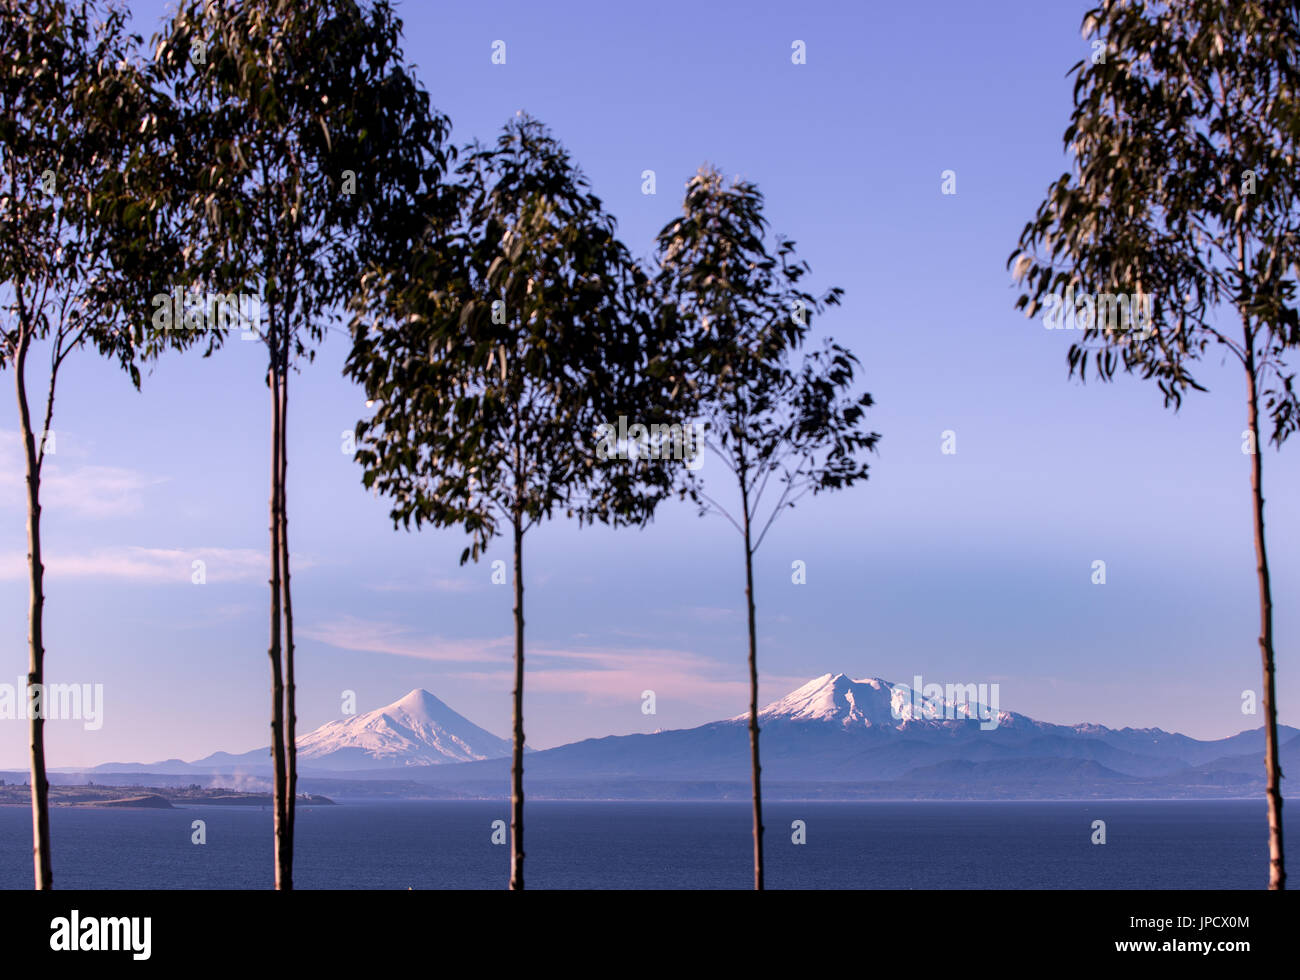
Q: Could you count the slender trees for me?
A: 5